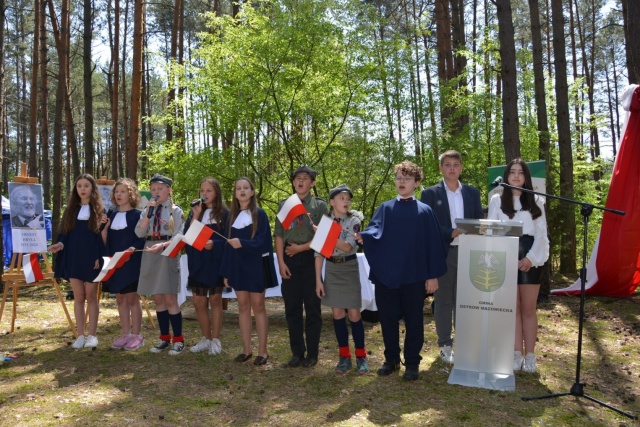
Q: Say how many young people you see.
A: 10